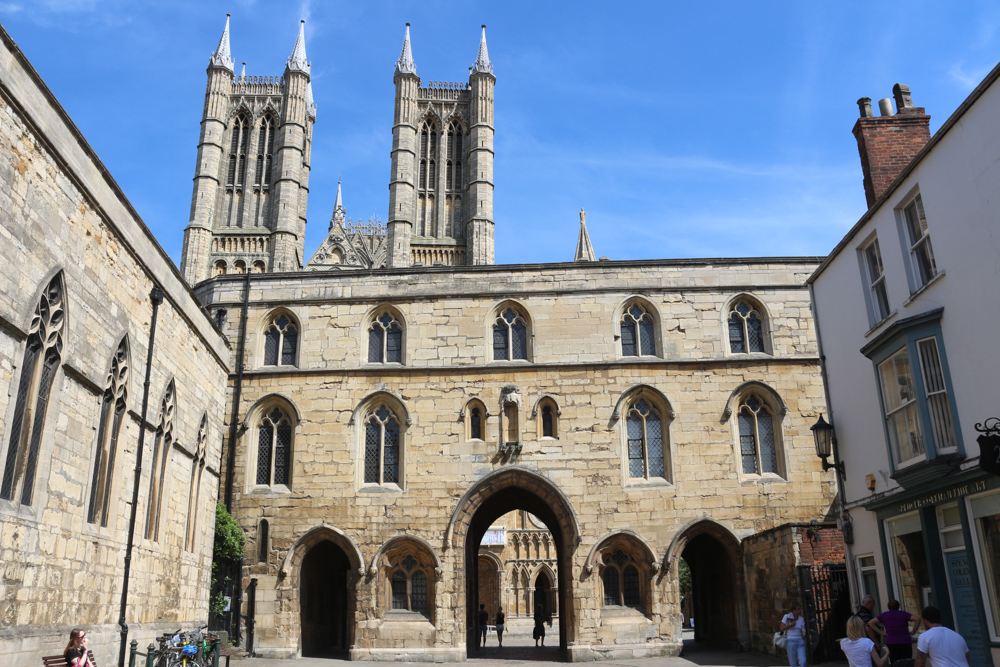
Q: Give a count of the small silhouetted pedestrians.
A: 3